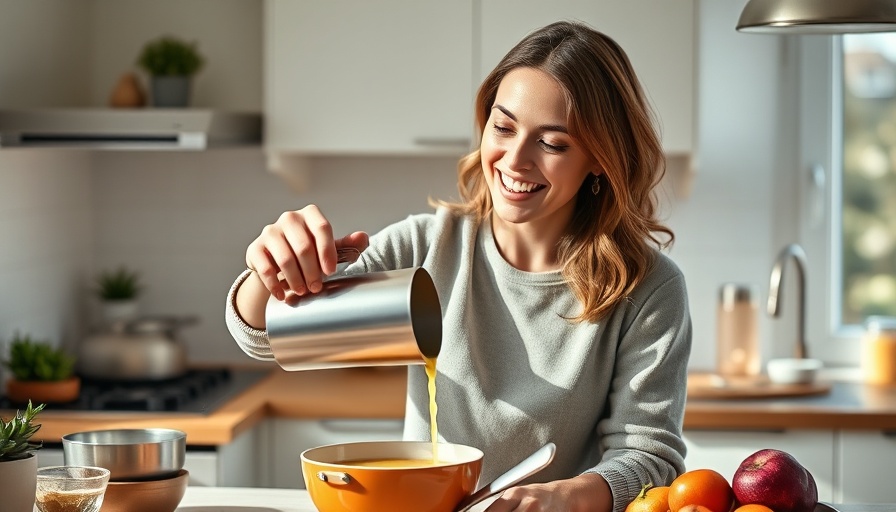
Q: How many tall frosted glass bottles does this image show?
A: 1